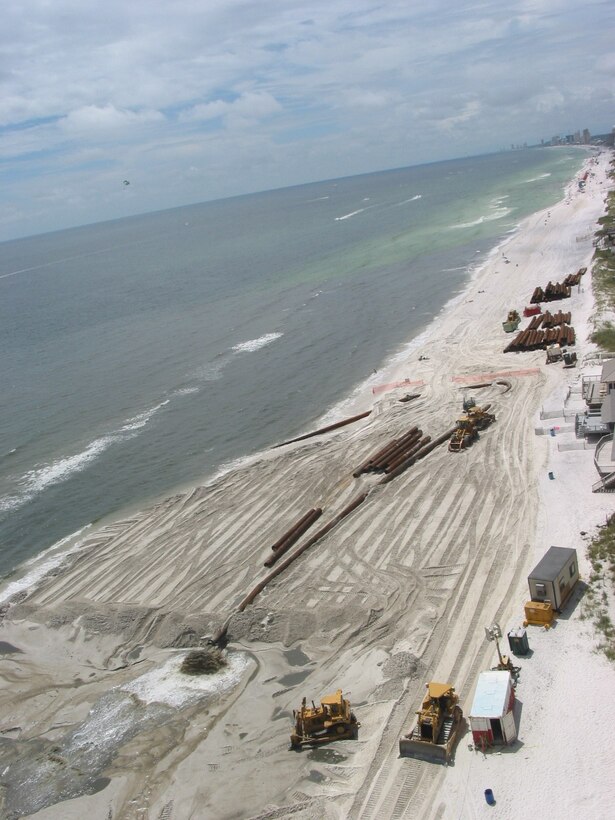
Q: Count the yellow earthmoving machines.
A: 4